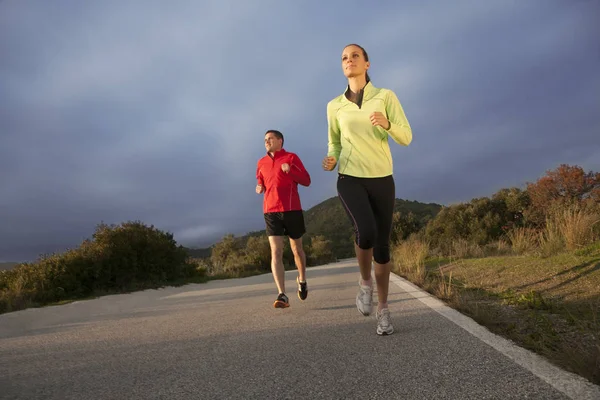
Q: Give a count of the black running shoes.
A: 2